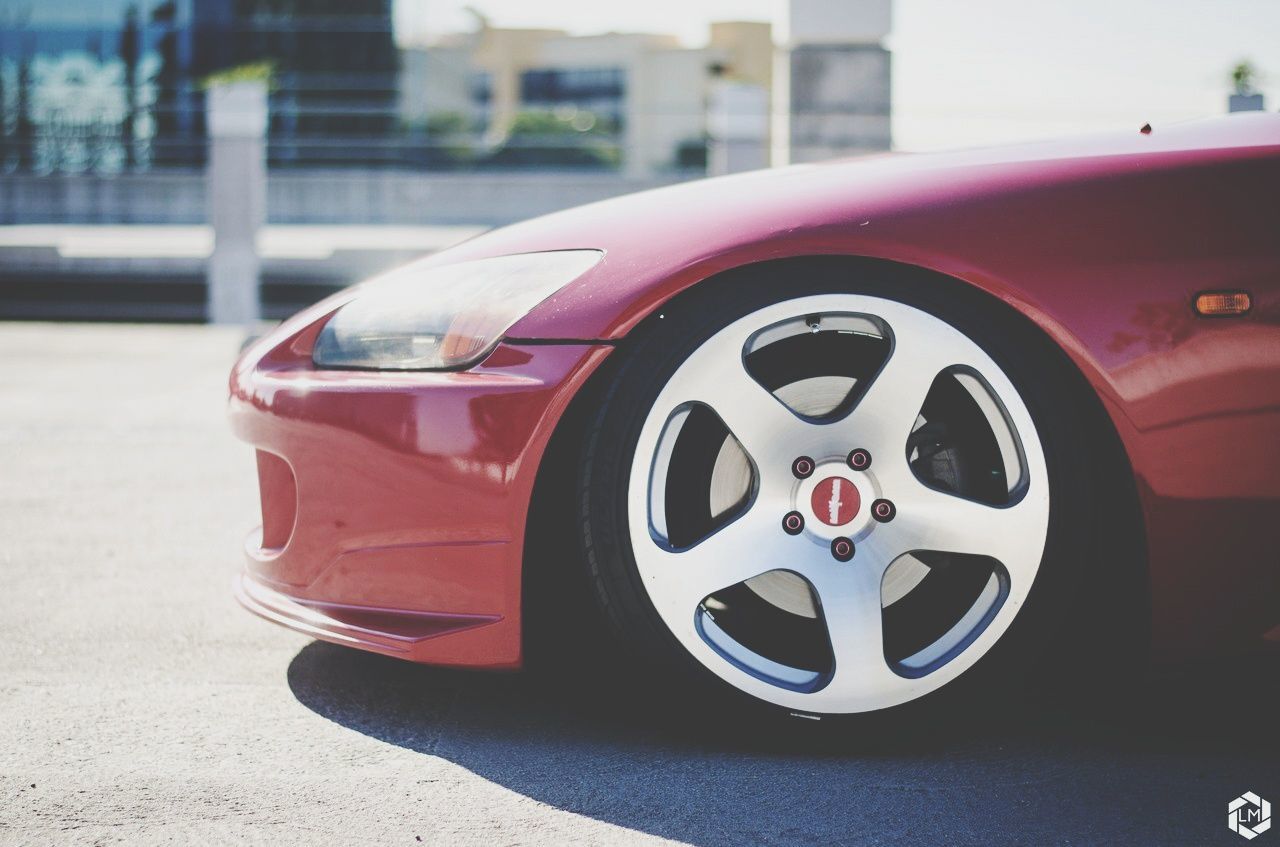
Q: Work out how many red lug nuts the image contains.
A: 5